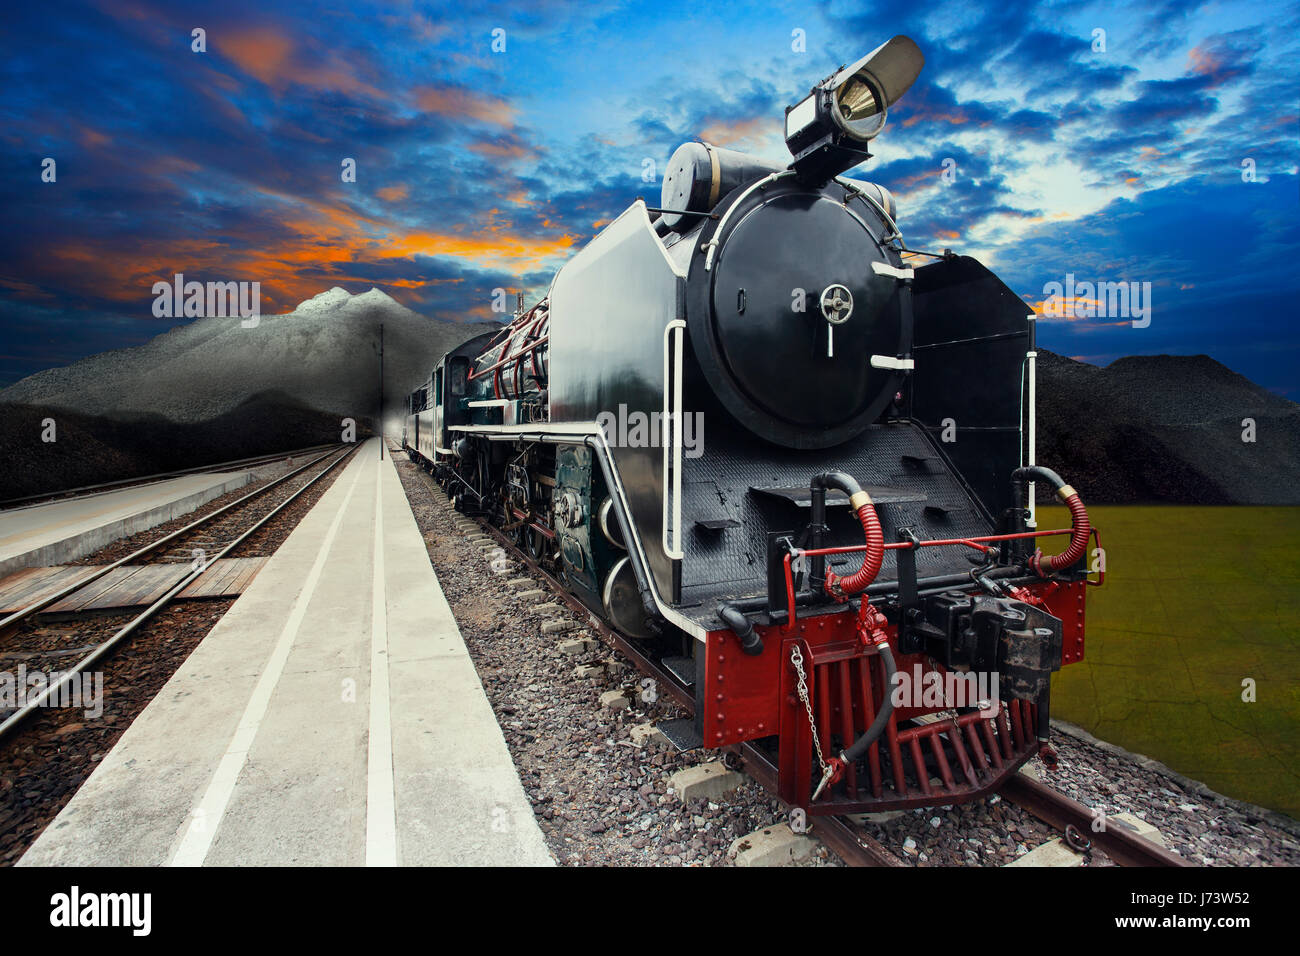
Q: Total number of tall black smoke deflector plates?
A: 2